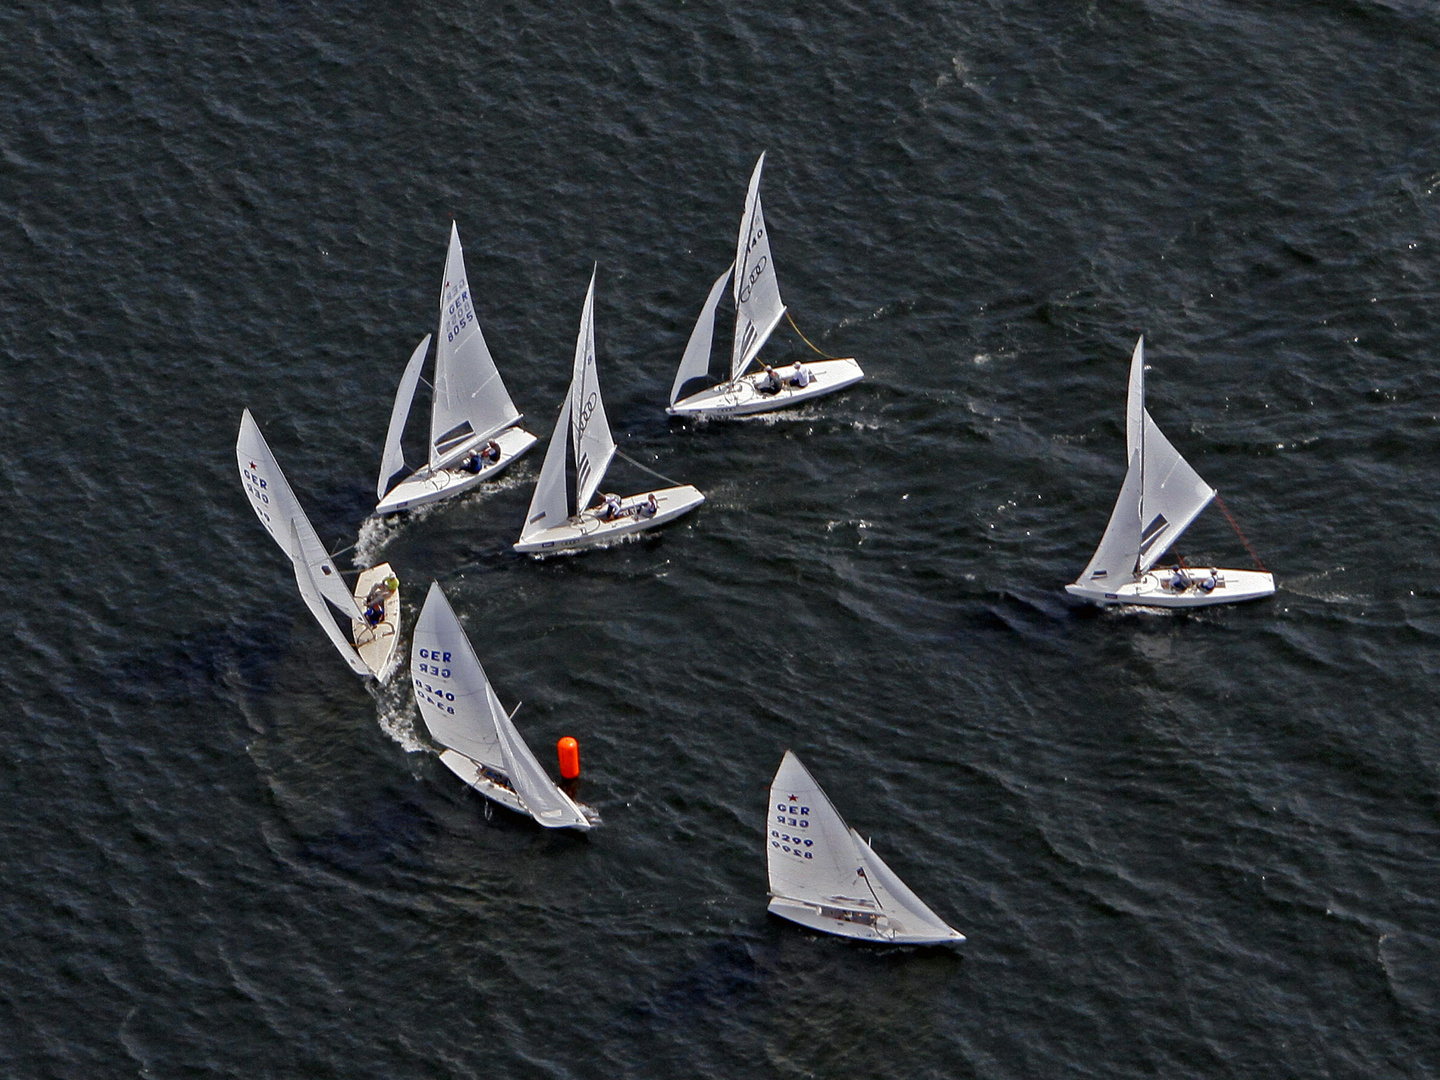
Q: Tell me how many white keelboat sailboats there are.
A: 7